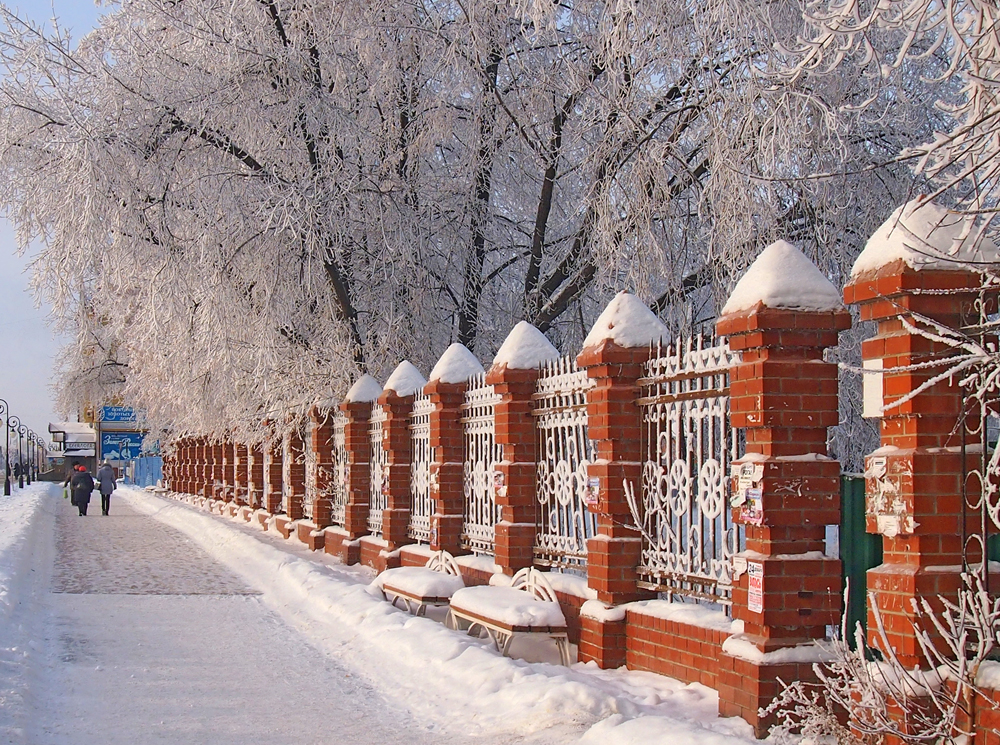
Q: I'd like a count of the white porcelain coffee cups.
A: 0